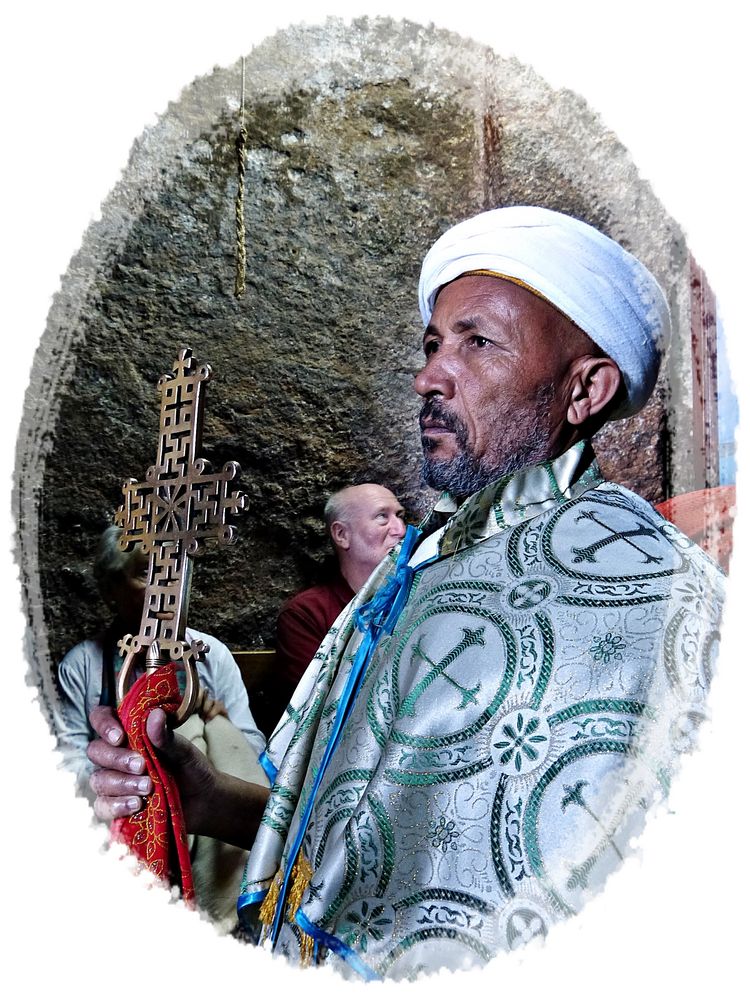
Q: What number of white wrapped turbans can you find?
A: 1